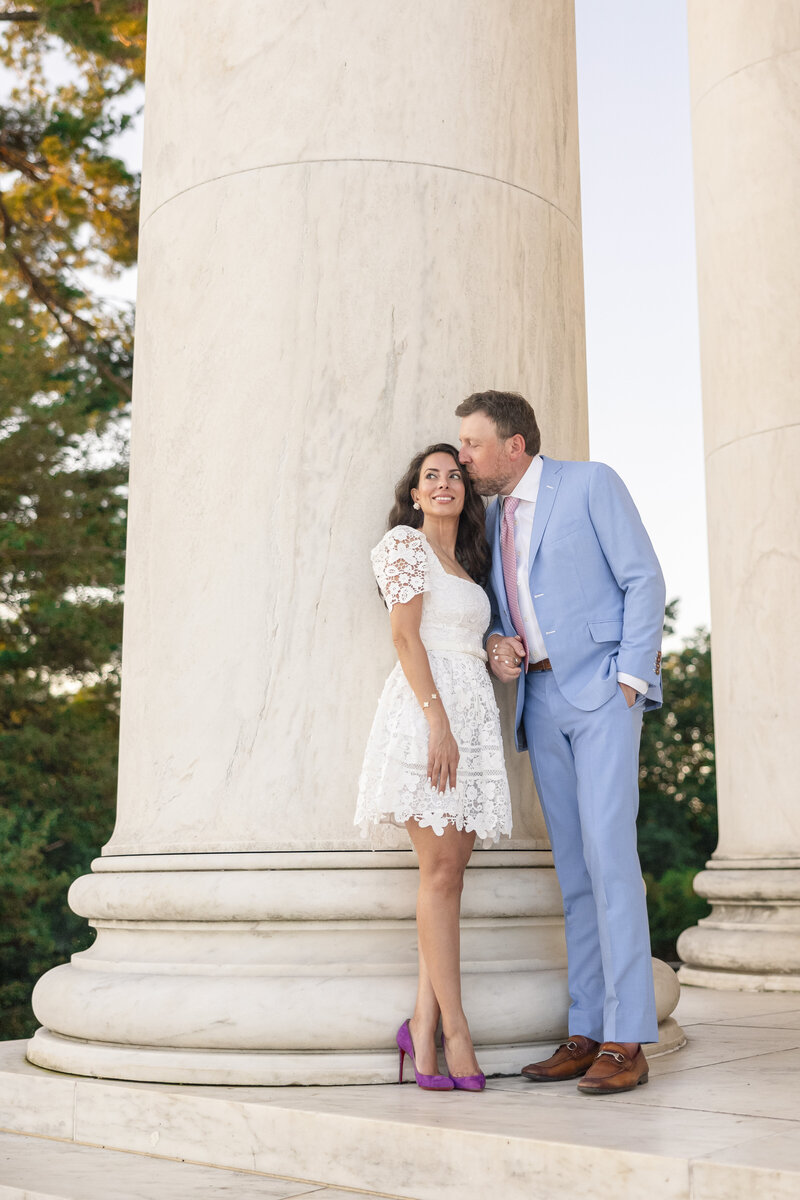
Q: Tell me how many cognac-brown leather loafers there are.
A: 2